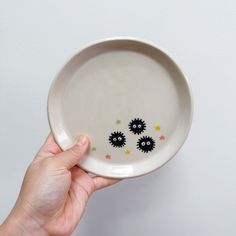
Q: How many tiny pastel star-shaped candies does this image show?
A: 6